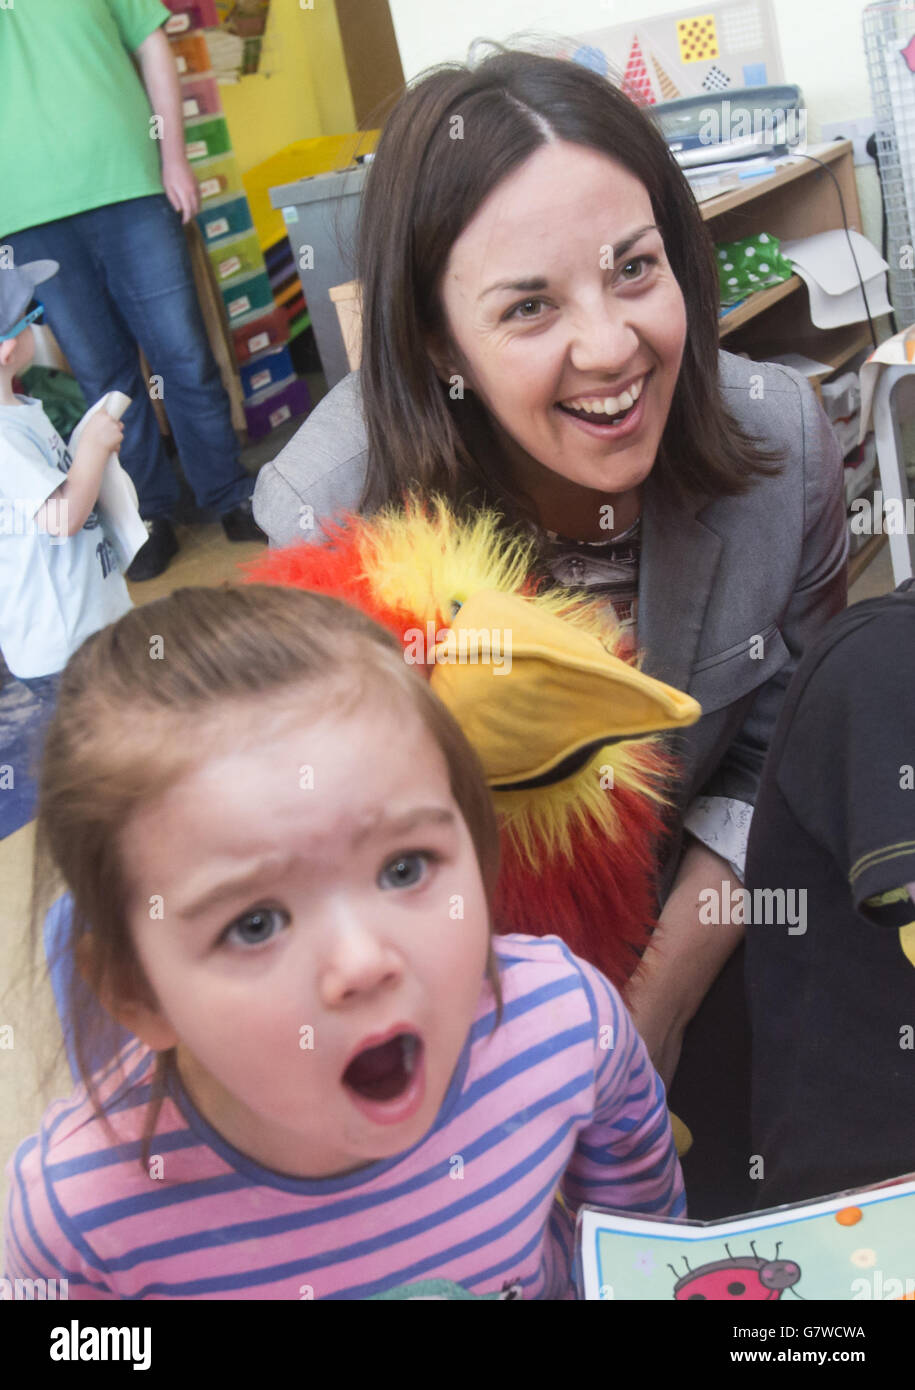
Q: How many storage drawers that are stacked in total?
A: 11